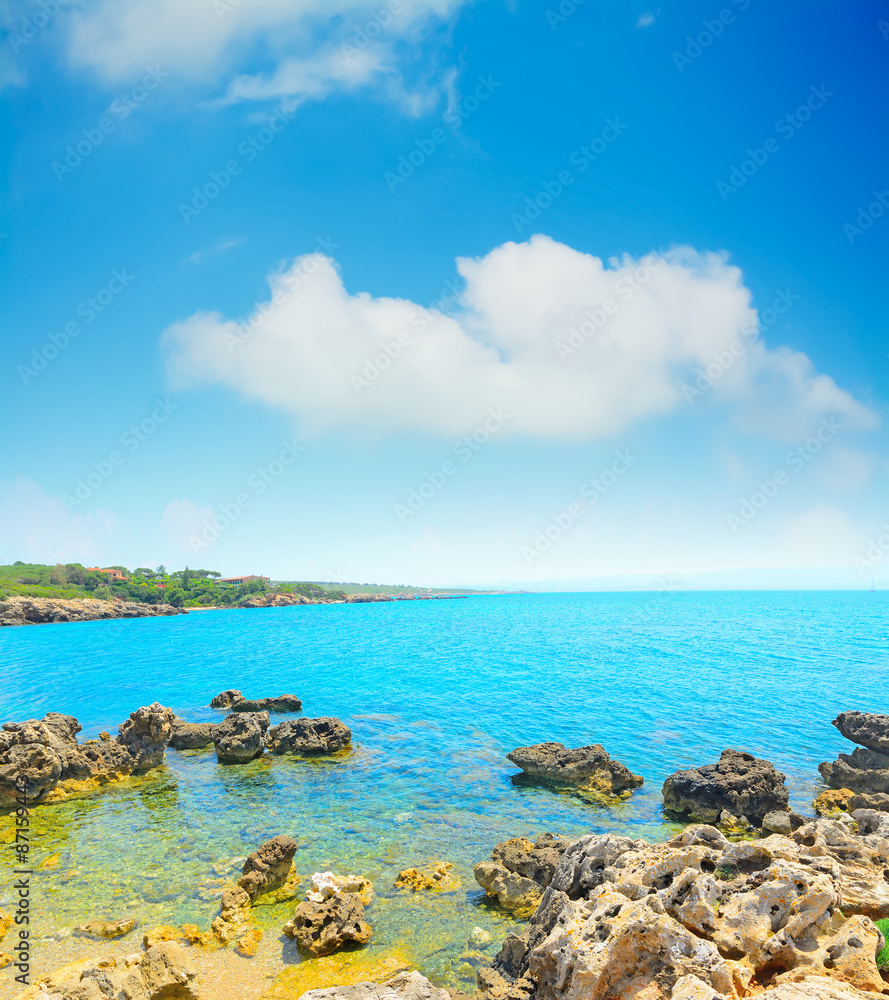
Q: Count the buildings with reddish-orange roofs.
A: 2